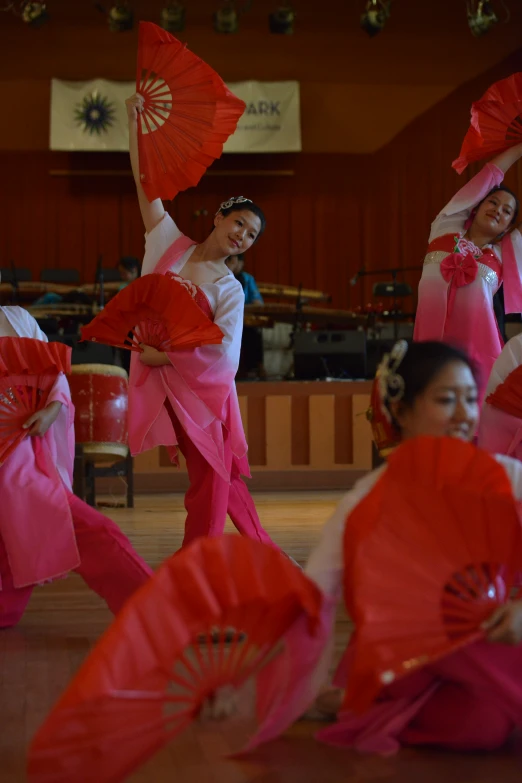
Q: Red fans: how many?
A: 7